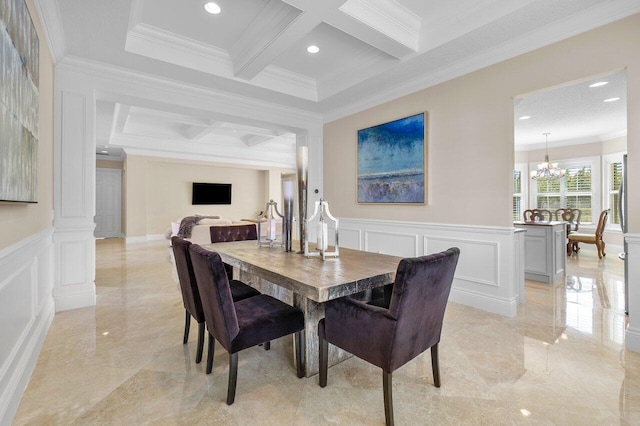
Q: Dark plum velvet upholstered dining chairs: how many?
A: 4